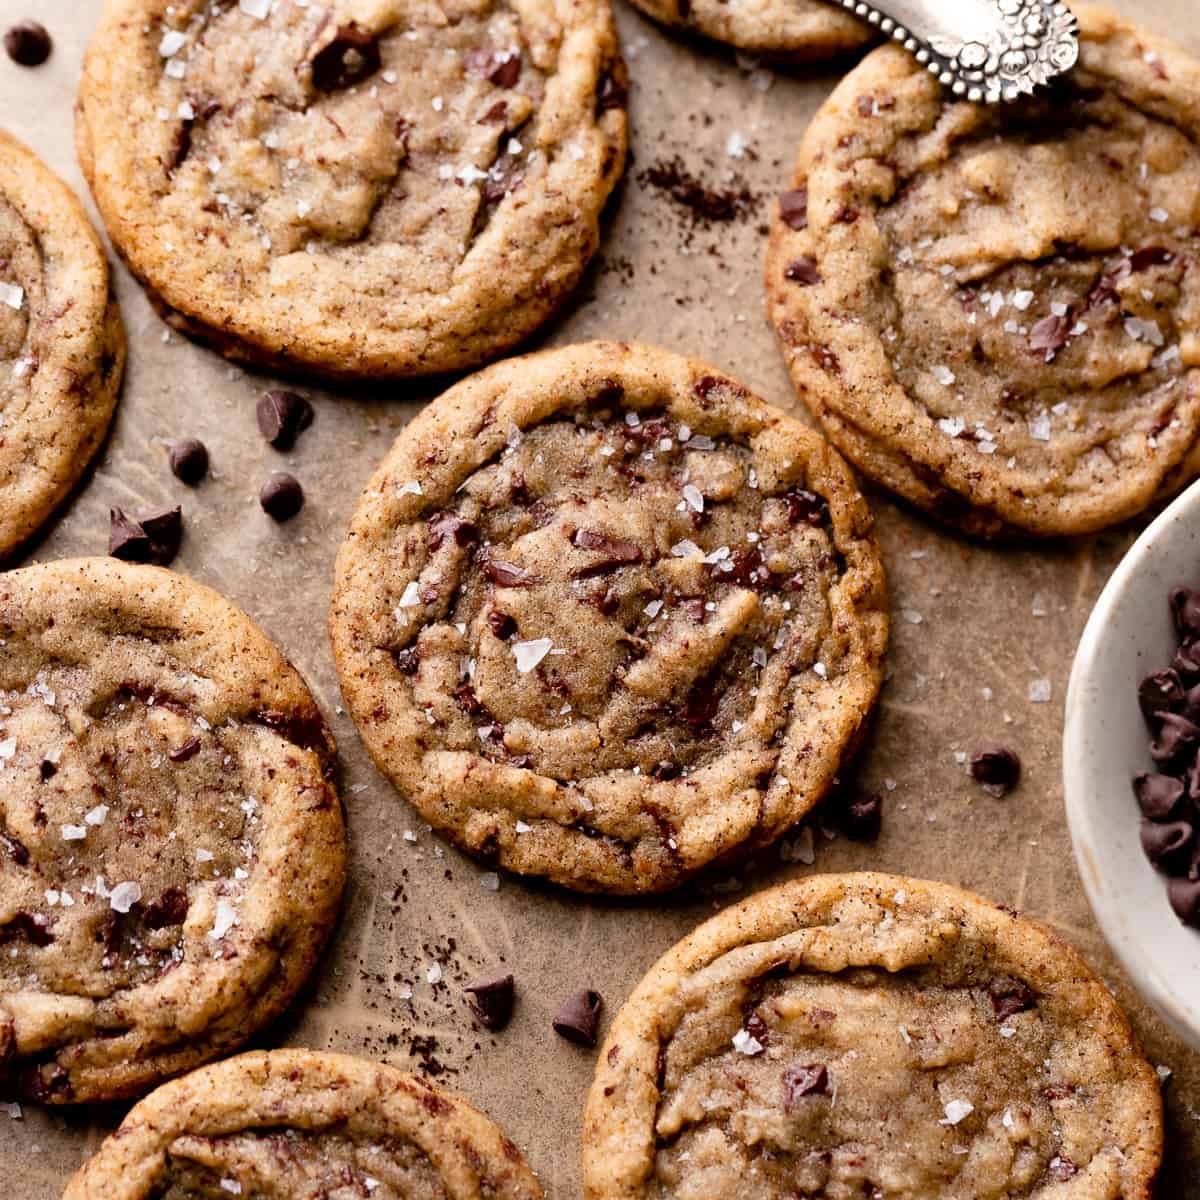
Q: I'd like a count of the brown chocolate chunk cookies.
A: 8